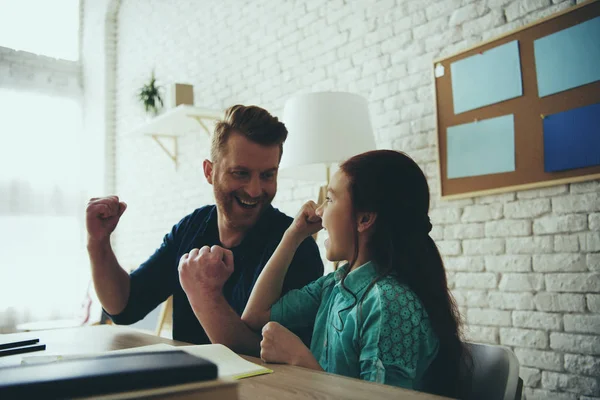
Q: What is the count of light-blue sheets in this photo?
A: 3